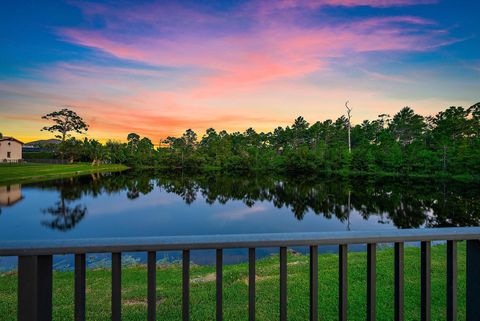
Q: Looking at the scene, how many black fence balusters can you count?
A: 13